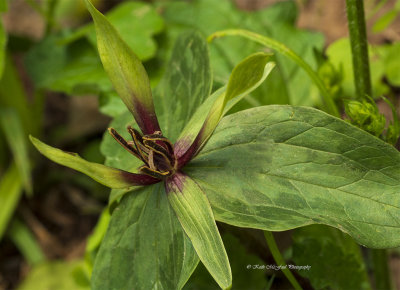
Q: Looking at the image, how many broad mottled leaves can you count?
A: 3